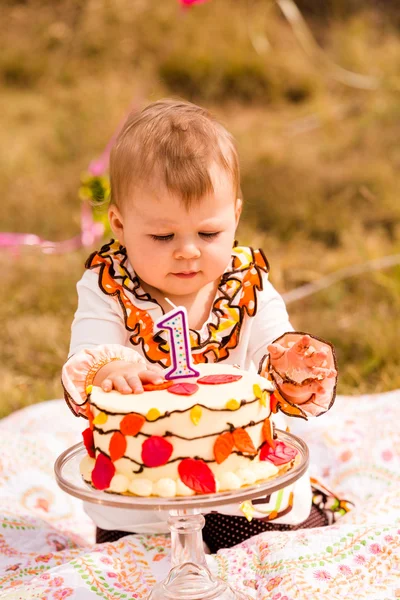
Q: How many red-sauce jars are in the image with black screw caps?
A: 0